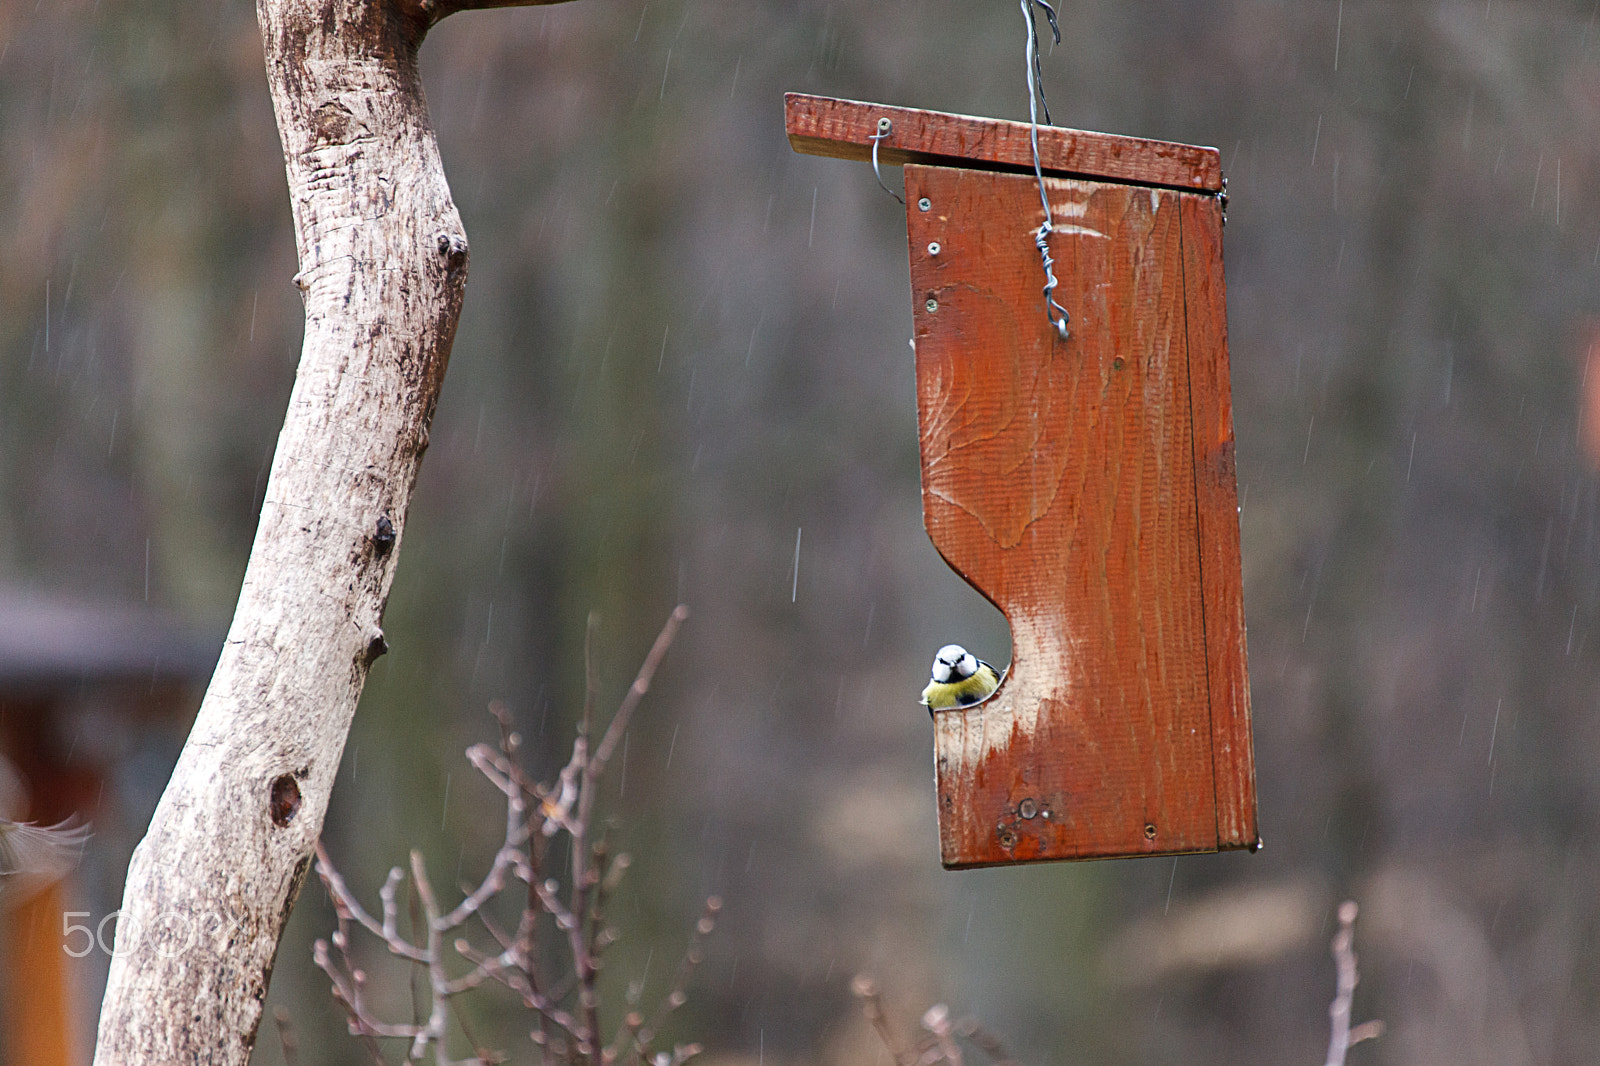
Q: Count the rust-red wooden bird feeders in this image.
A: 1